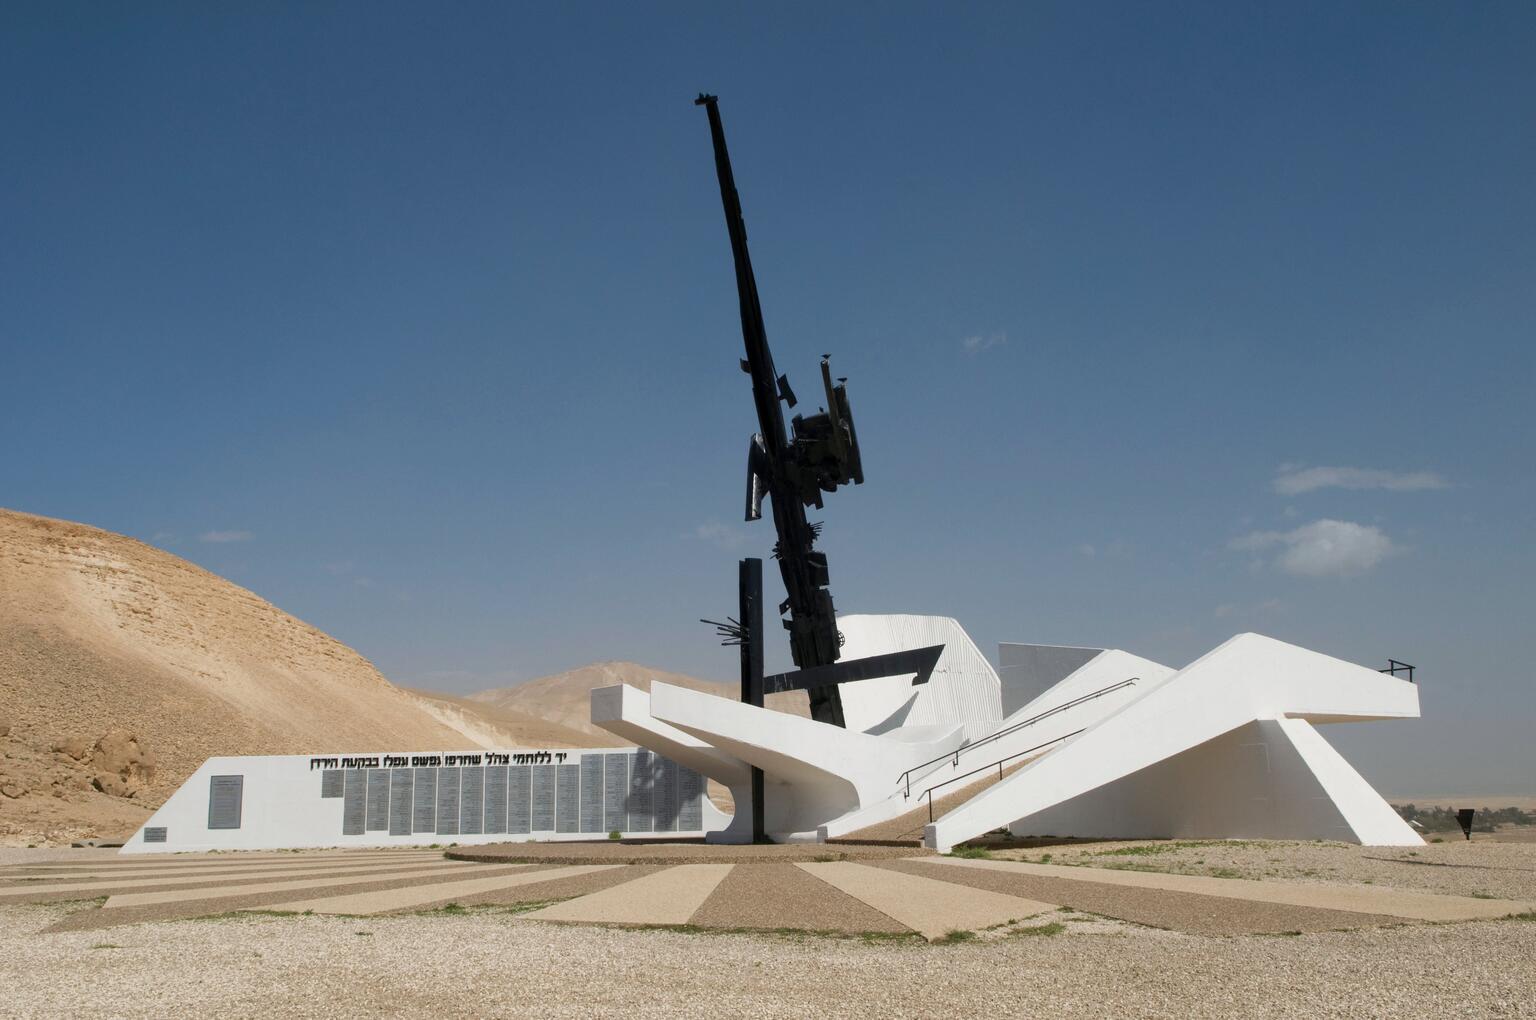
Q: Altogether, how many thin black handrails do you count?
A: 2